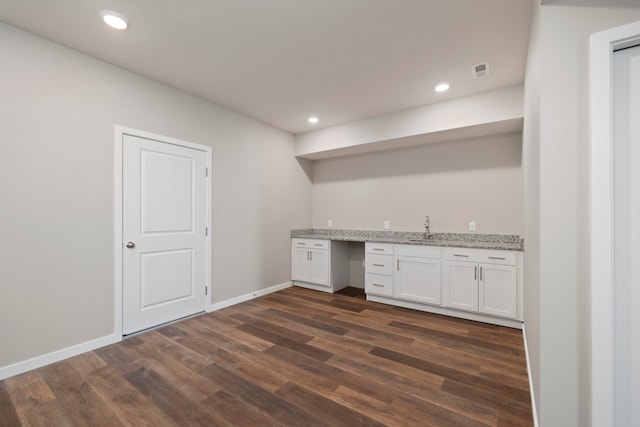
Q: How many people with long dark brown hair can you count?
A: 0